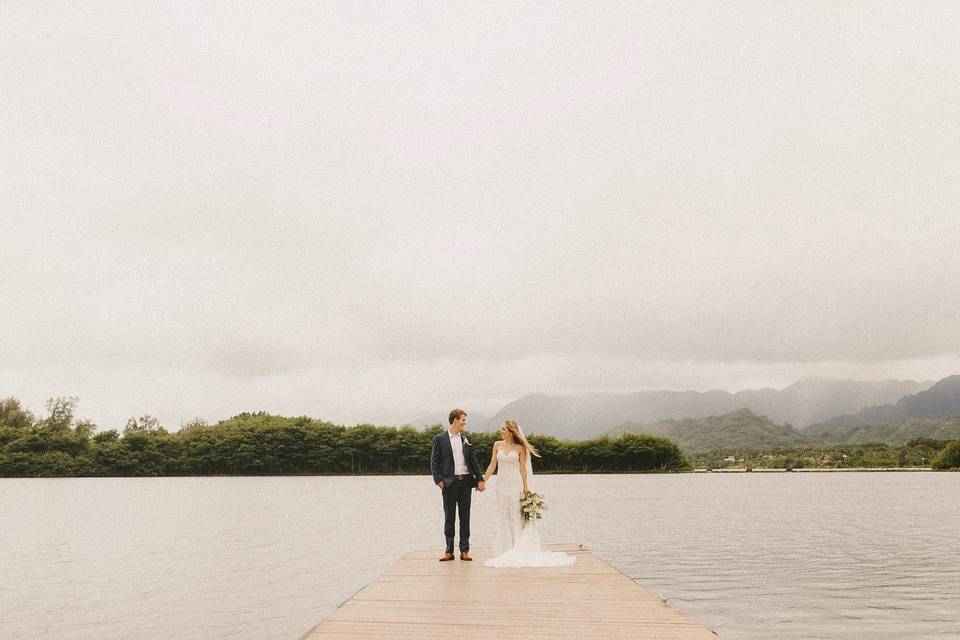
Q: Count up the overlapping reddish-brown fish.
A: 0